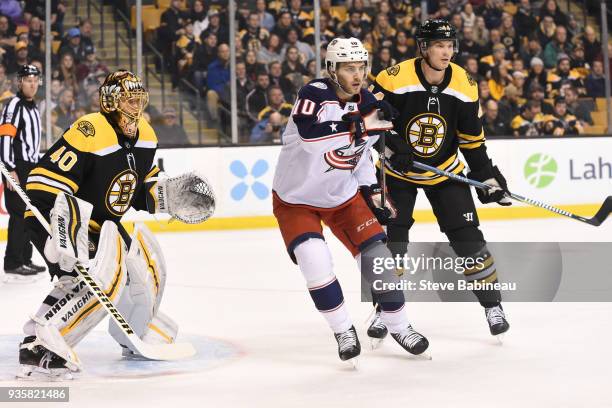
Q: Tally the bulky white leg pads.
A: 2